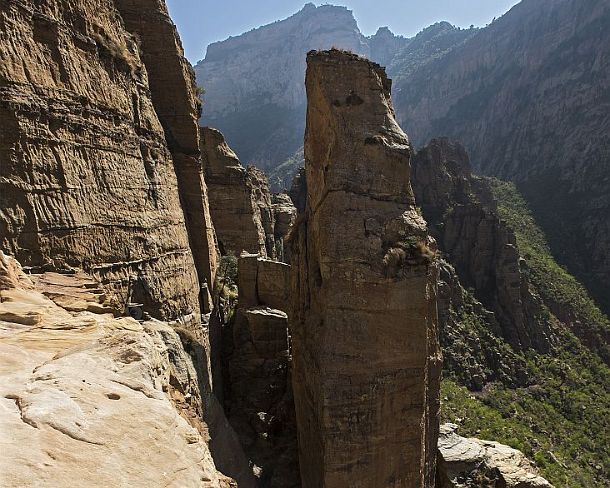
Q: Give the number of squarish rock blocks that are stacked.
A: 2